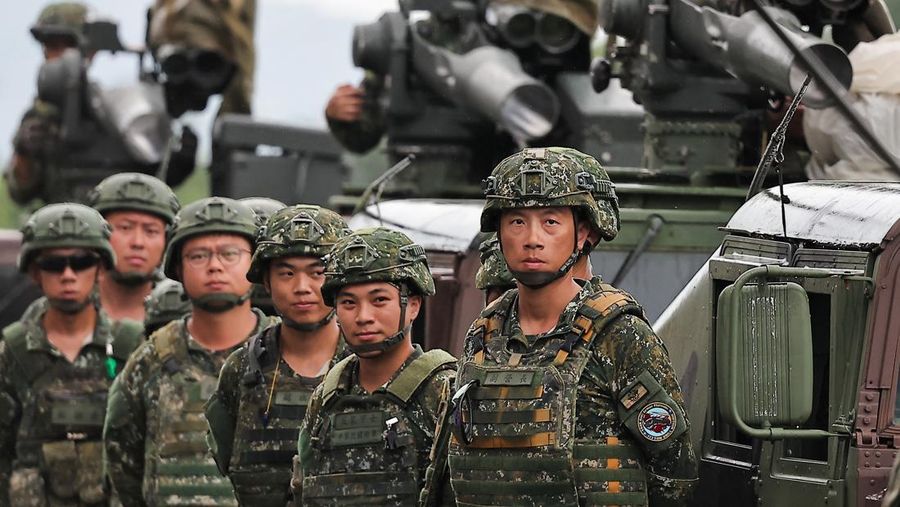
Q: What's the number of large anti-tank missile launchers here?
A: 3